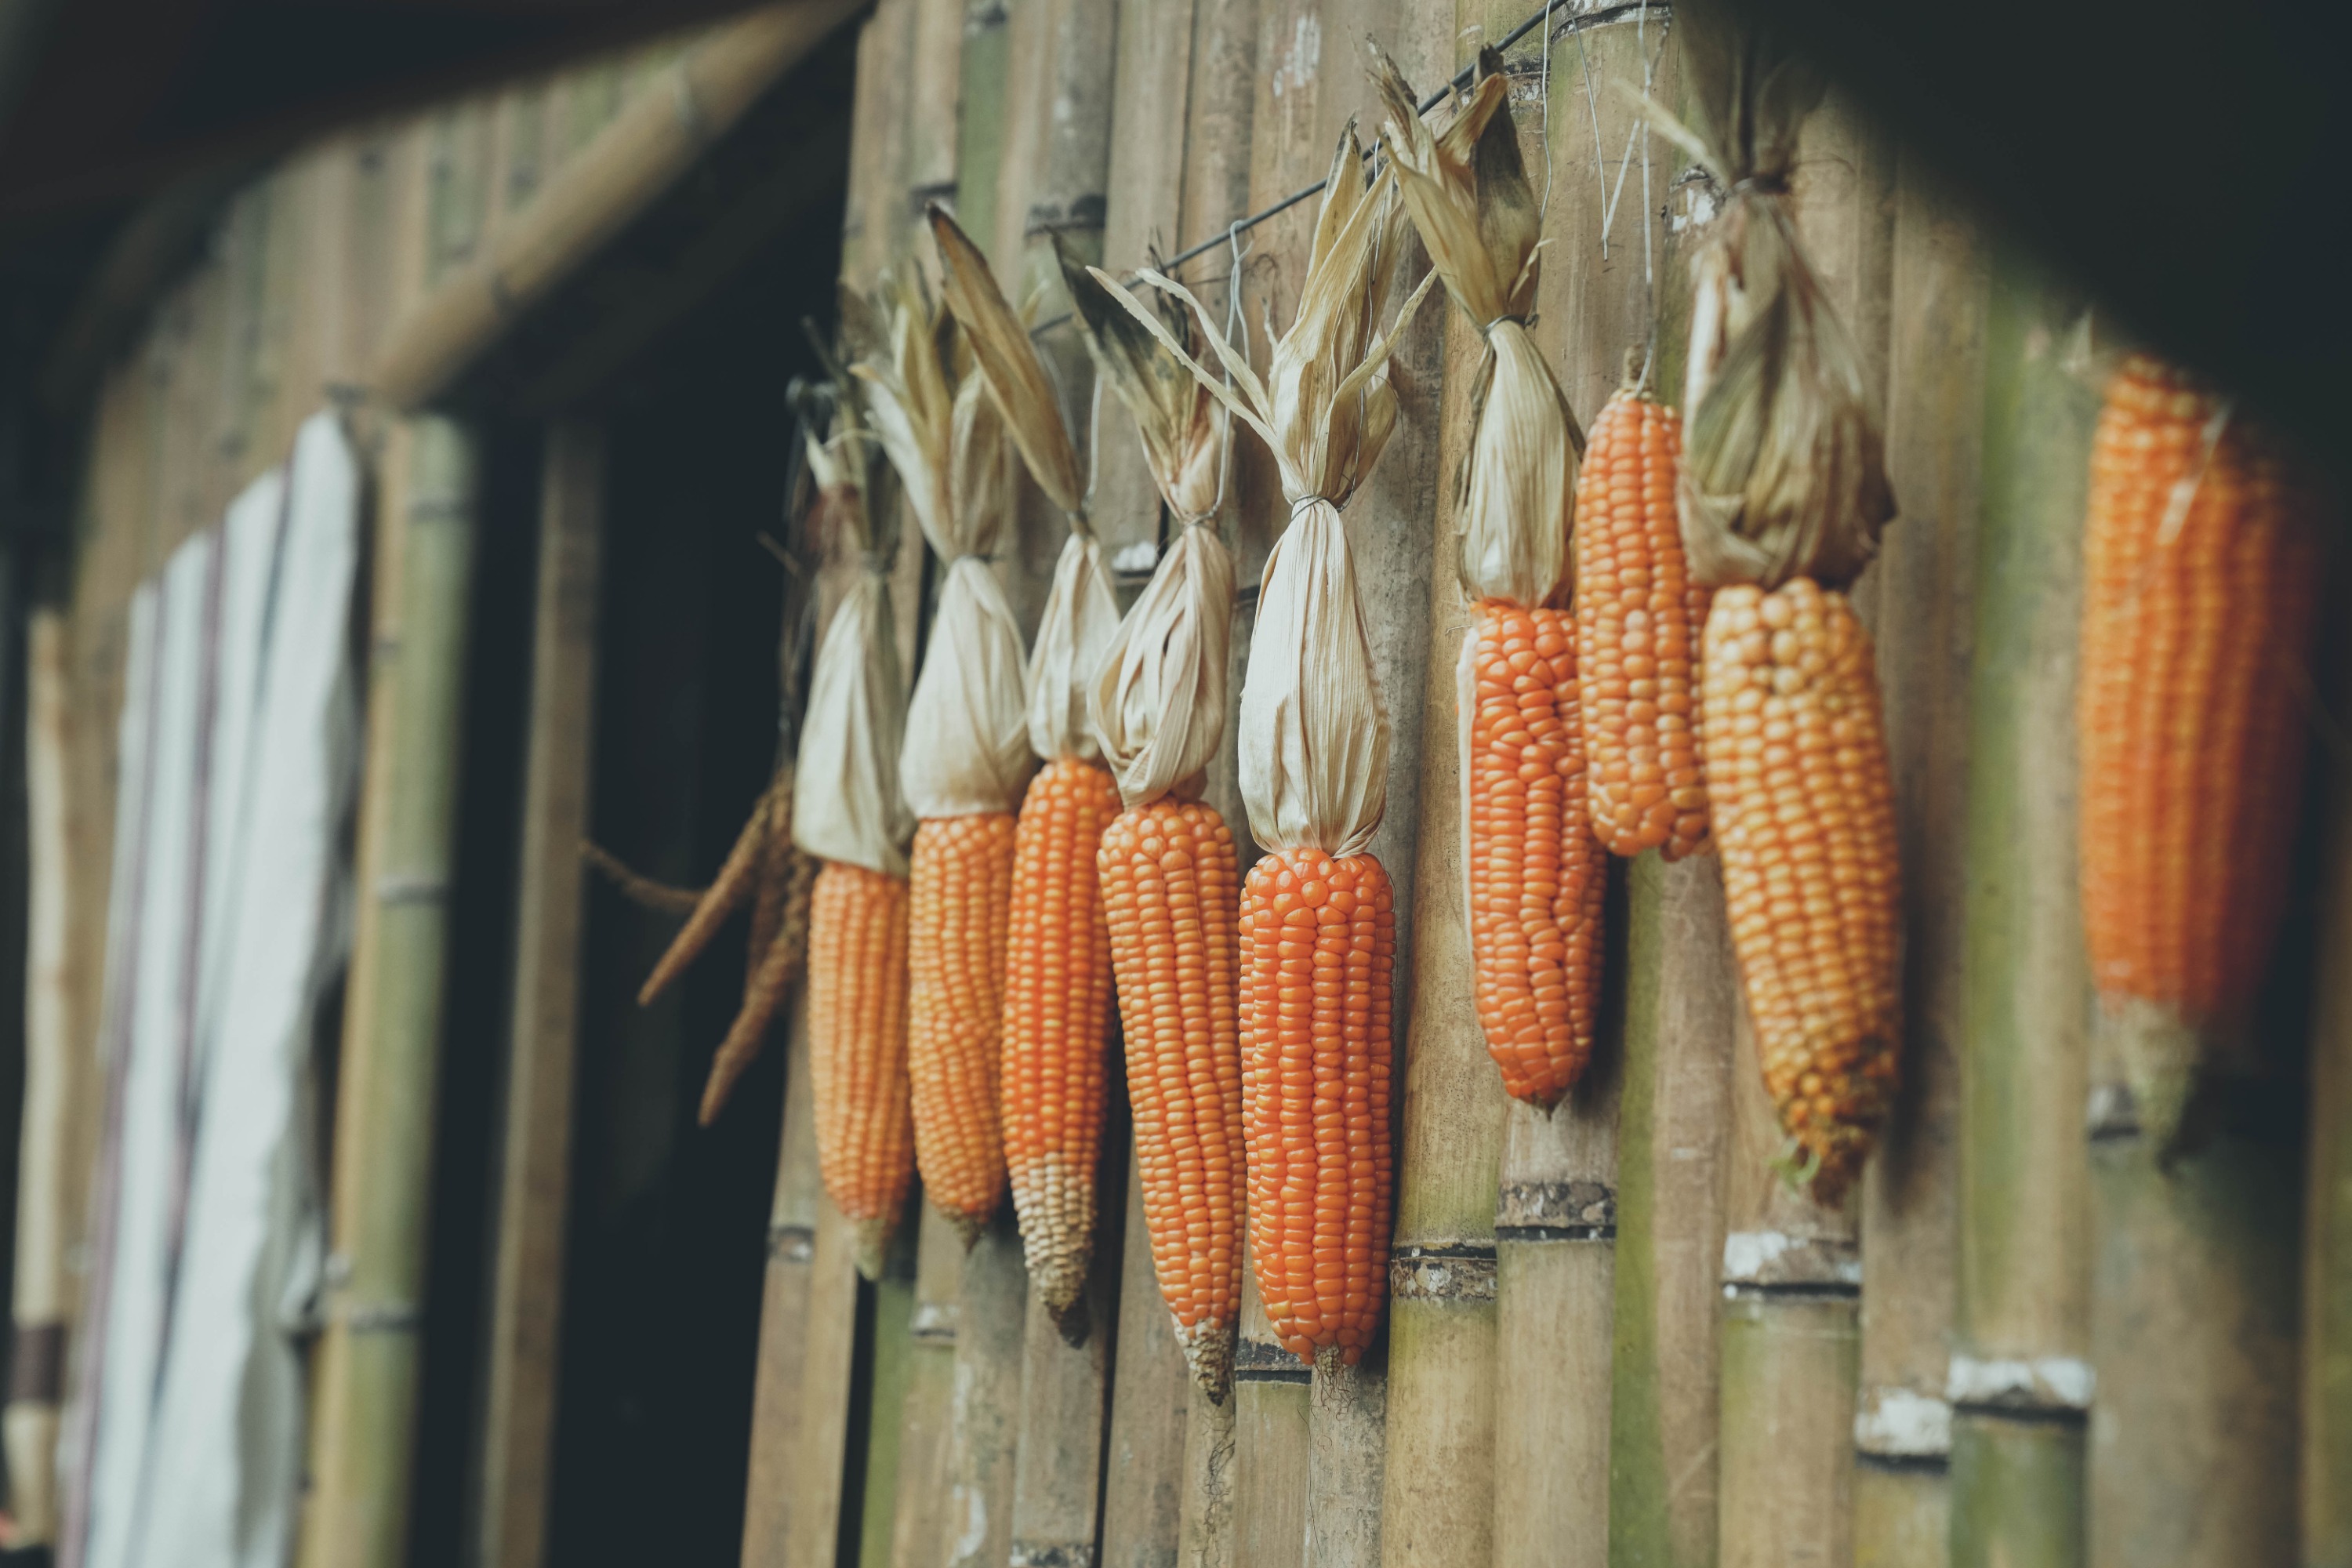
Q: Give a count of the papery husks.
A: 7